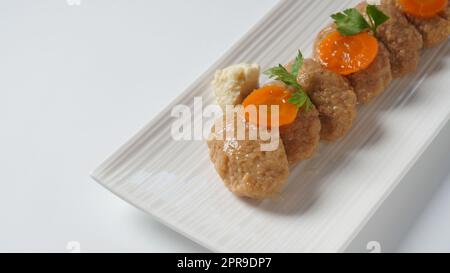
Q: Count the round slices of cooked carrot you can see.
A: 3